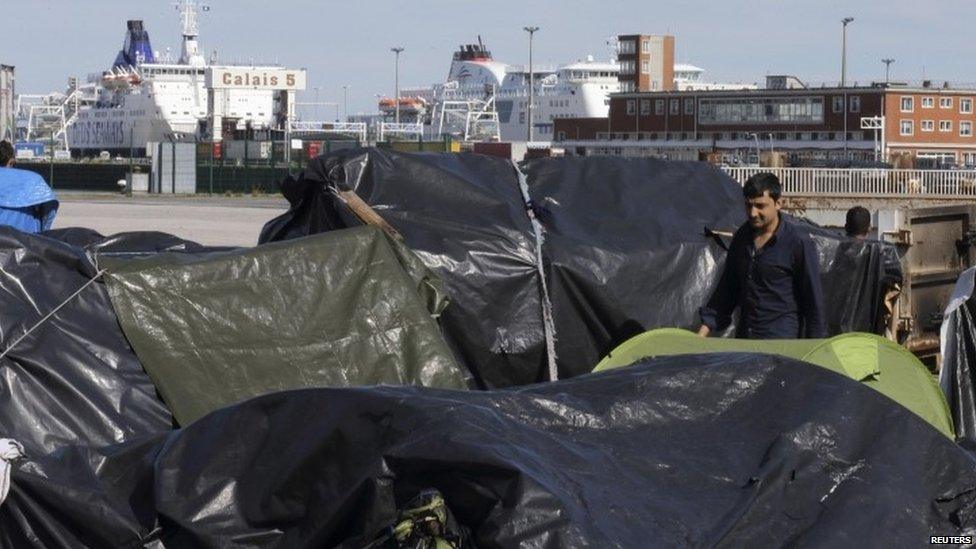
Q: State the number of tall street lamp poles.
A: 4